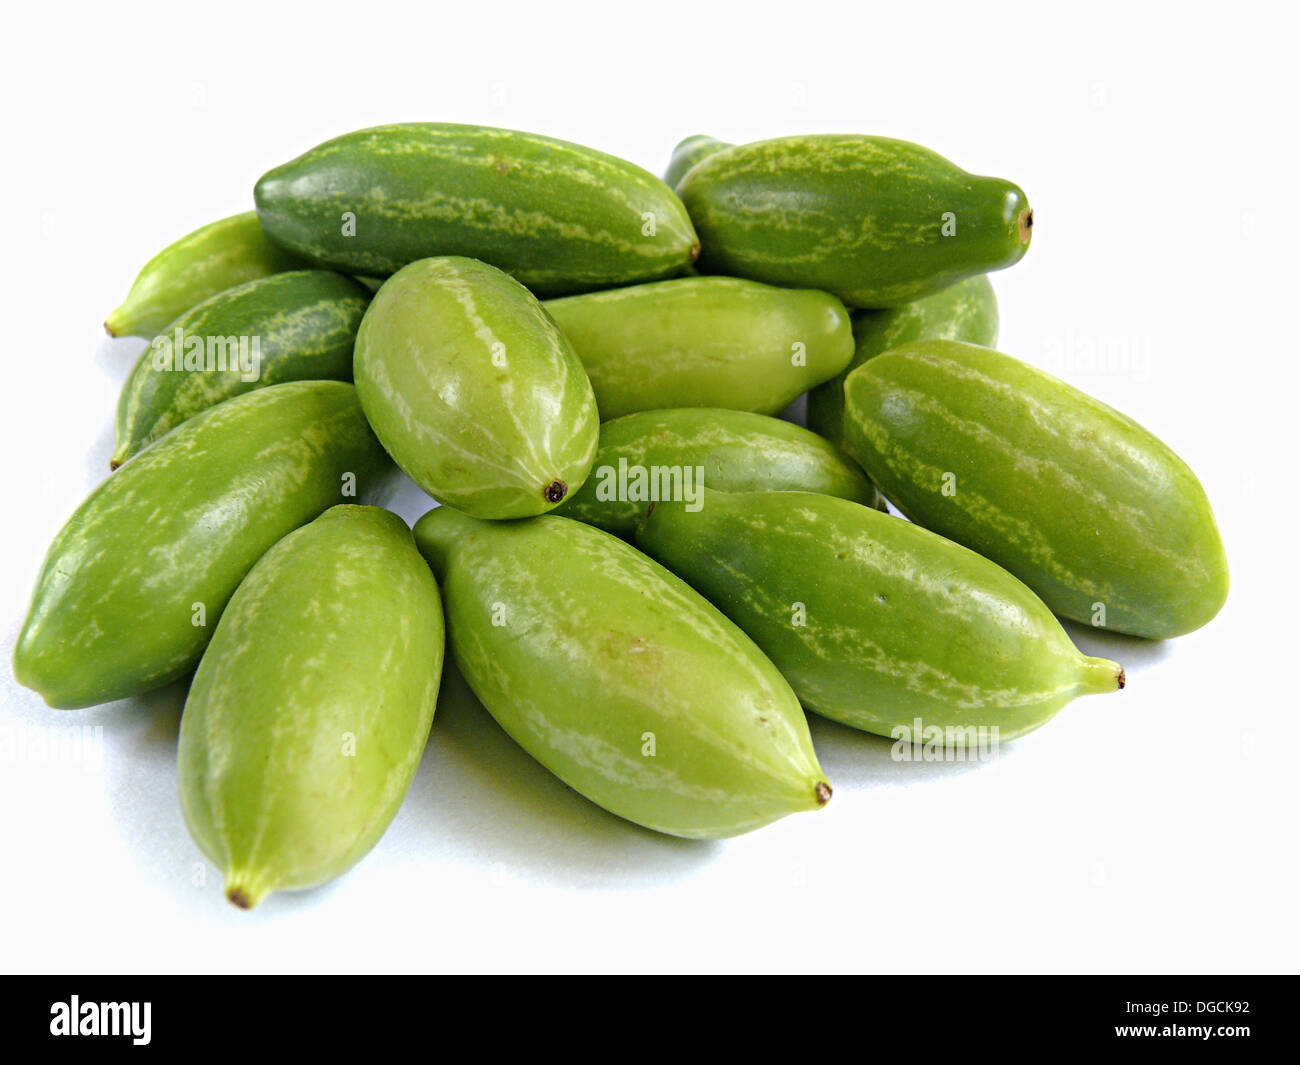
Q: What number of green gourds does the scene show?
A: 14